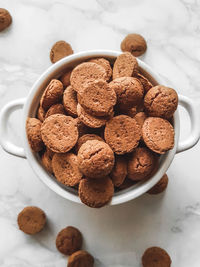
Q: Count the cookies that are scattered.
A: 8